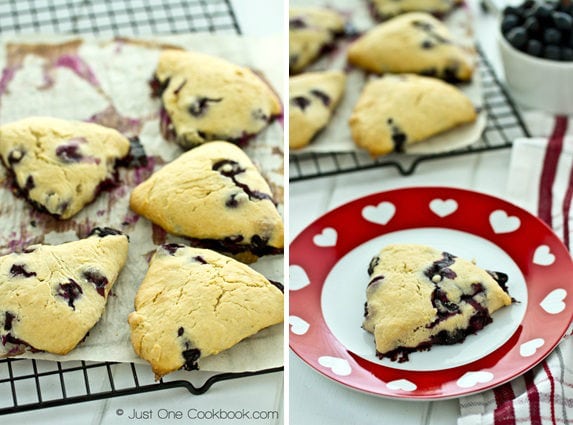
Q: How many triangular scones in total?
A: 11